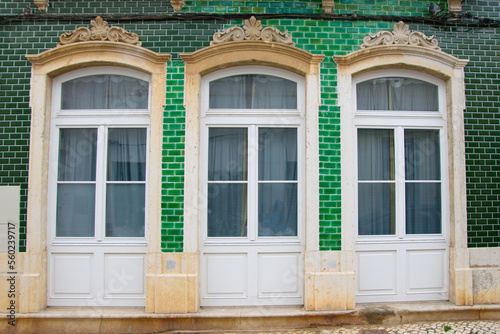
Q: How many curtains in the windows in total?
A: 6